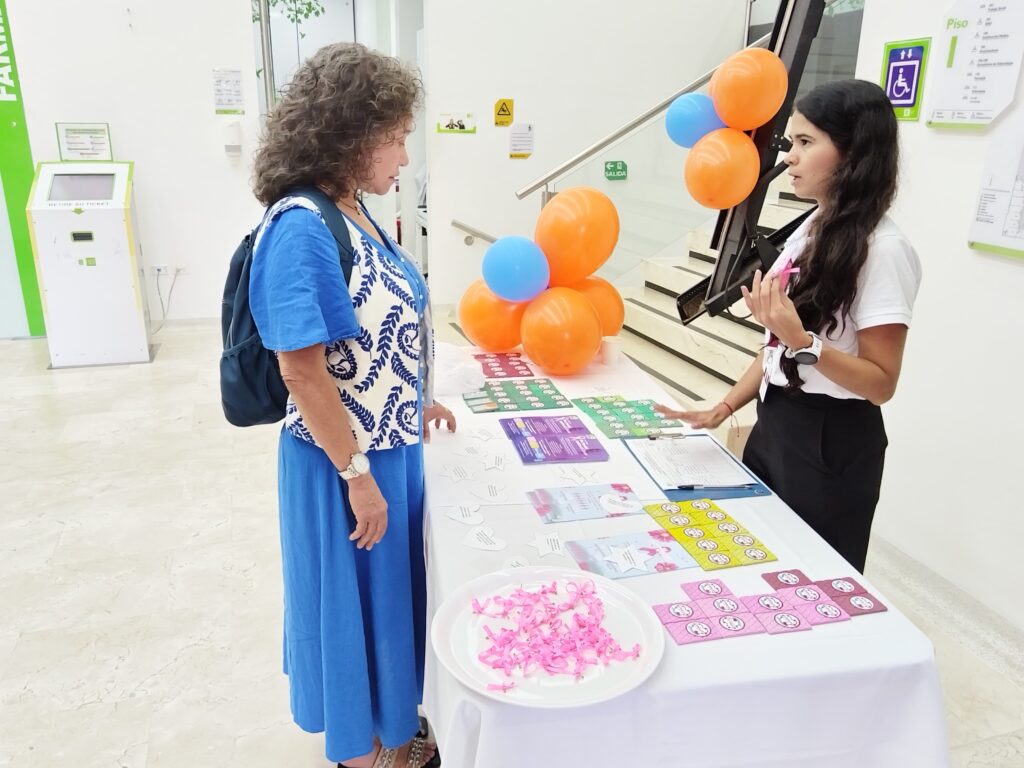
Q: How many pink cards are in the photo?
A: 9